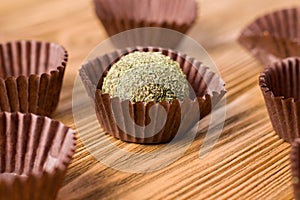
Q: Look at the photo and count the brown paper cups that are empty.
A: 6